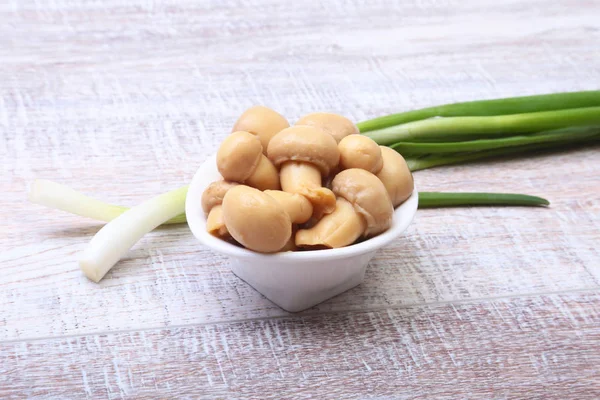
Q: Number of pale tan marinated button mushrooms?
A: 9